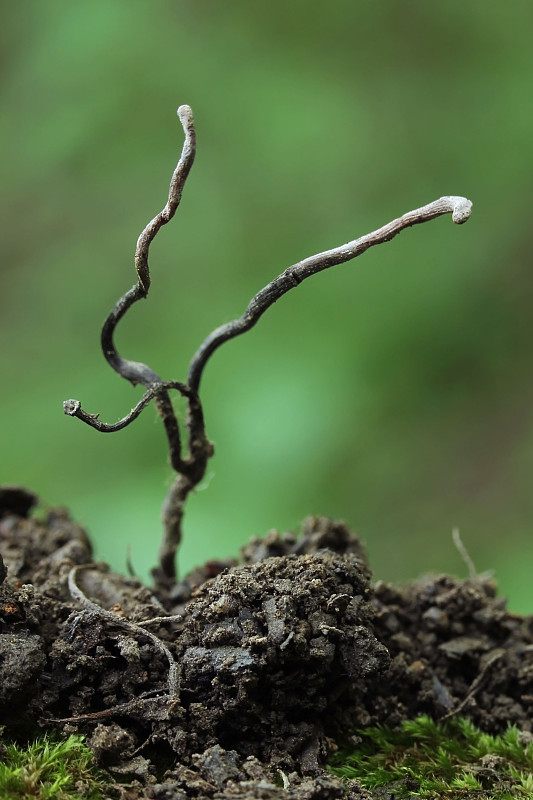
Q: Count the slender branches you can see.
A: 3